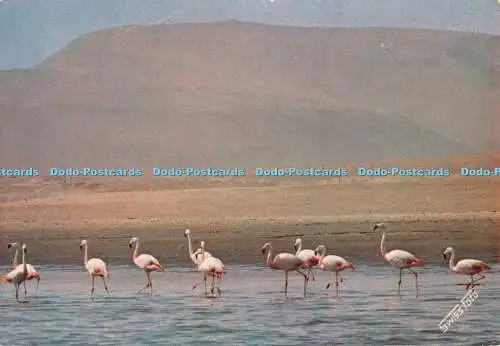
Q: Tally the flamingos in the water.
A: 11